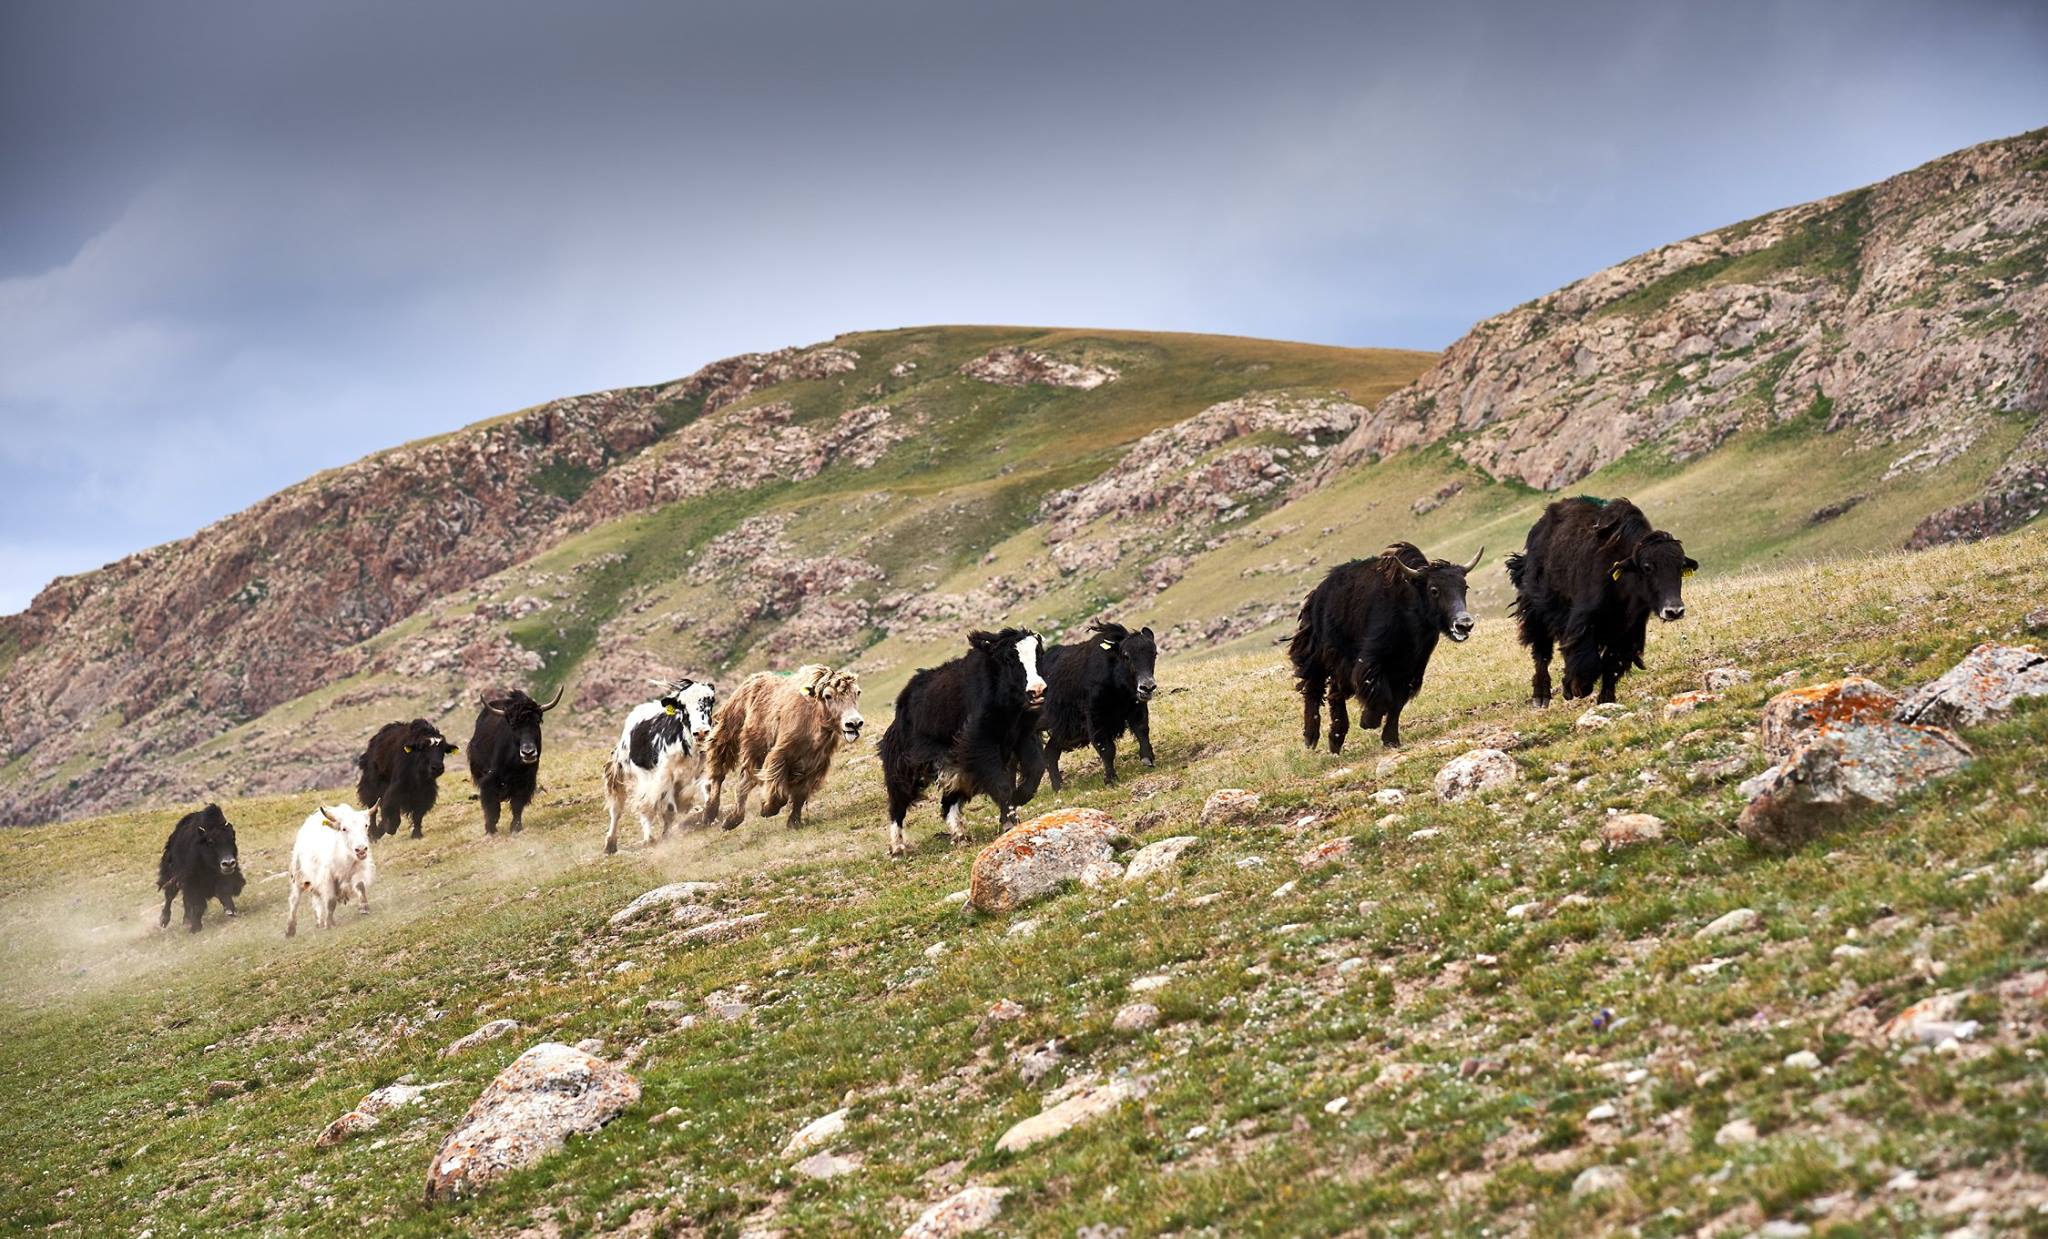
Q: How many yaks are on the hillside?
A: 10